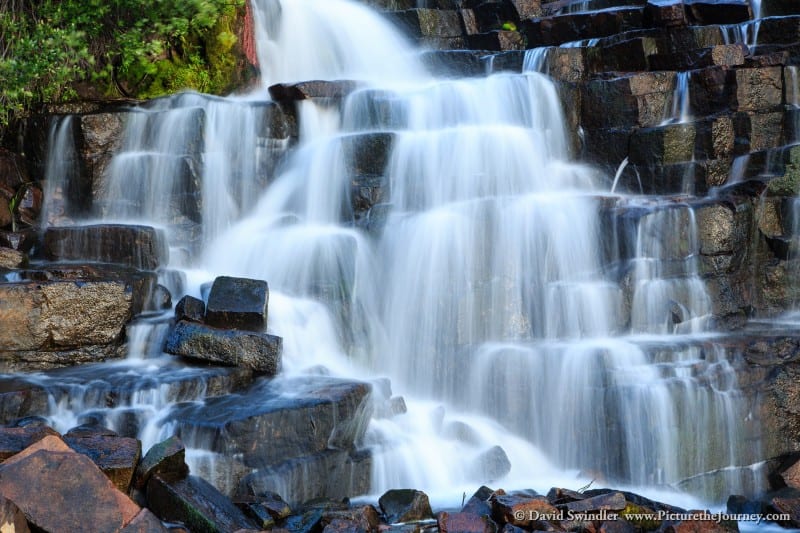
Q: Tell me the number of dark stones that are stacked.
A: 3